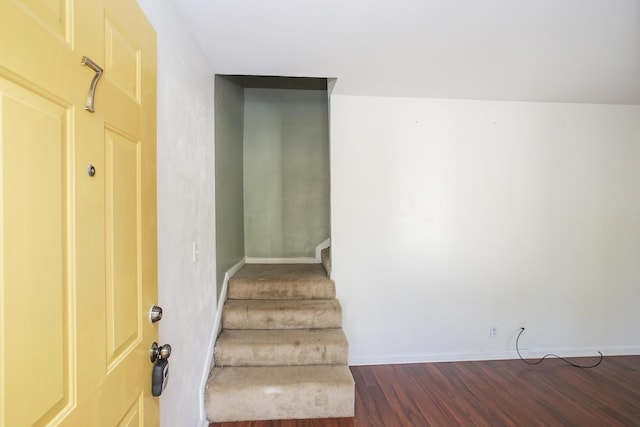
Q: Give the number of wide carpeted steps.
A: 4